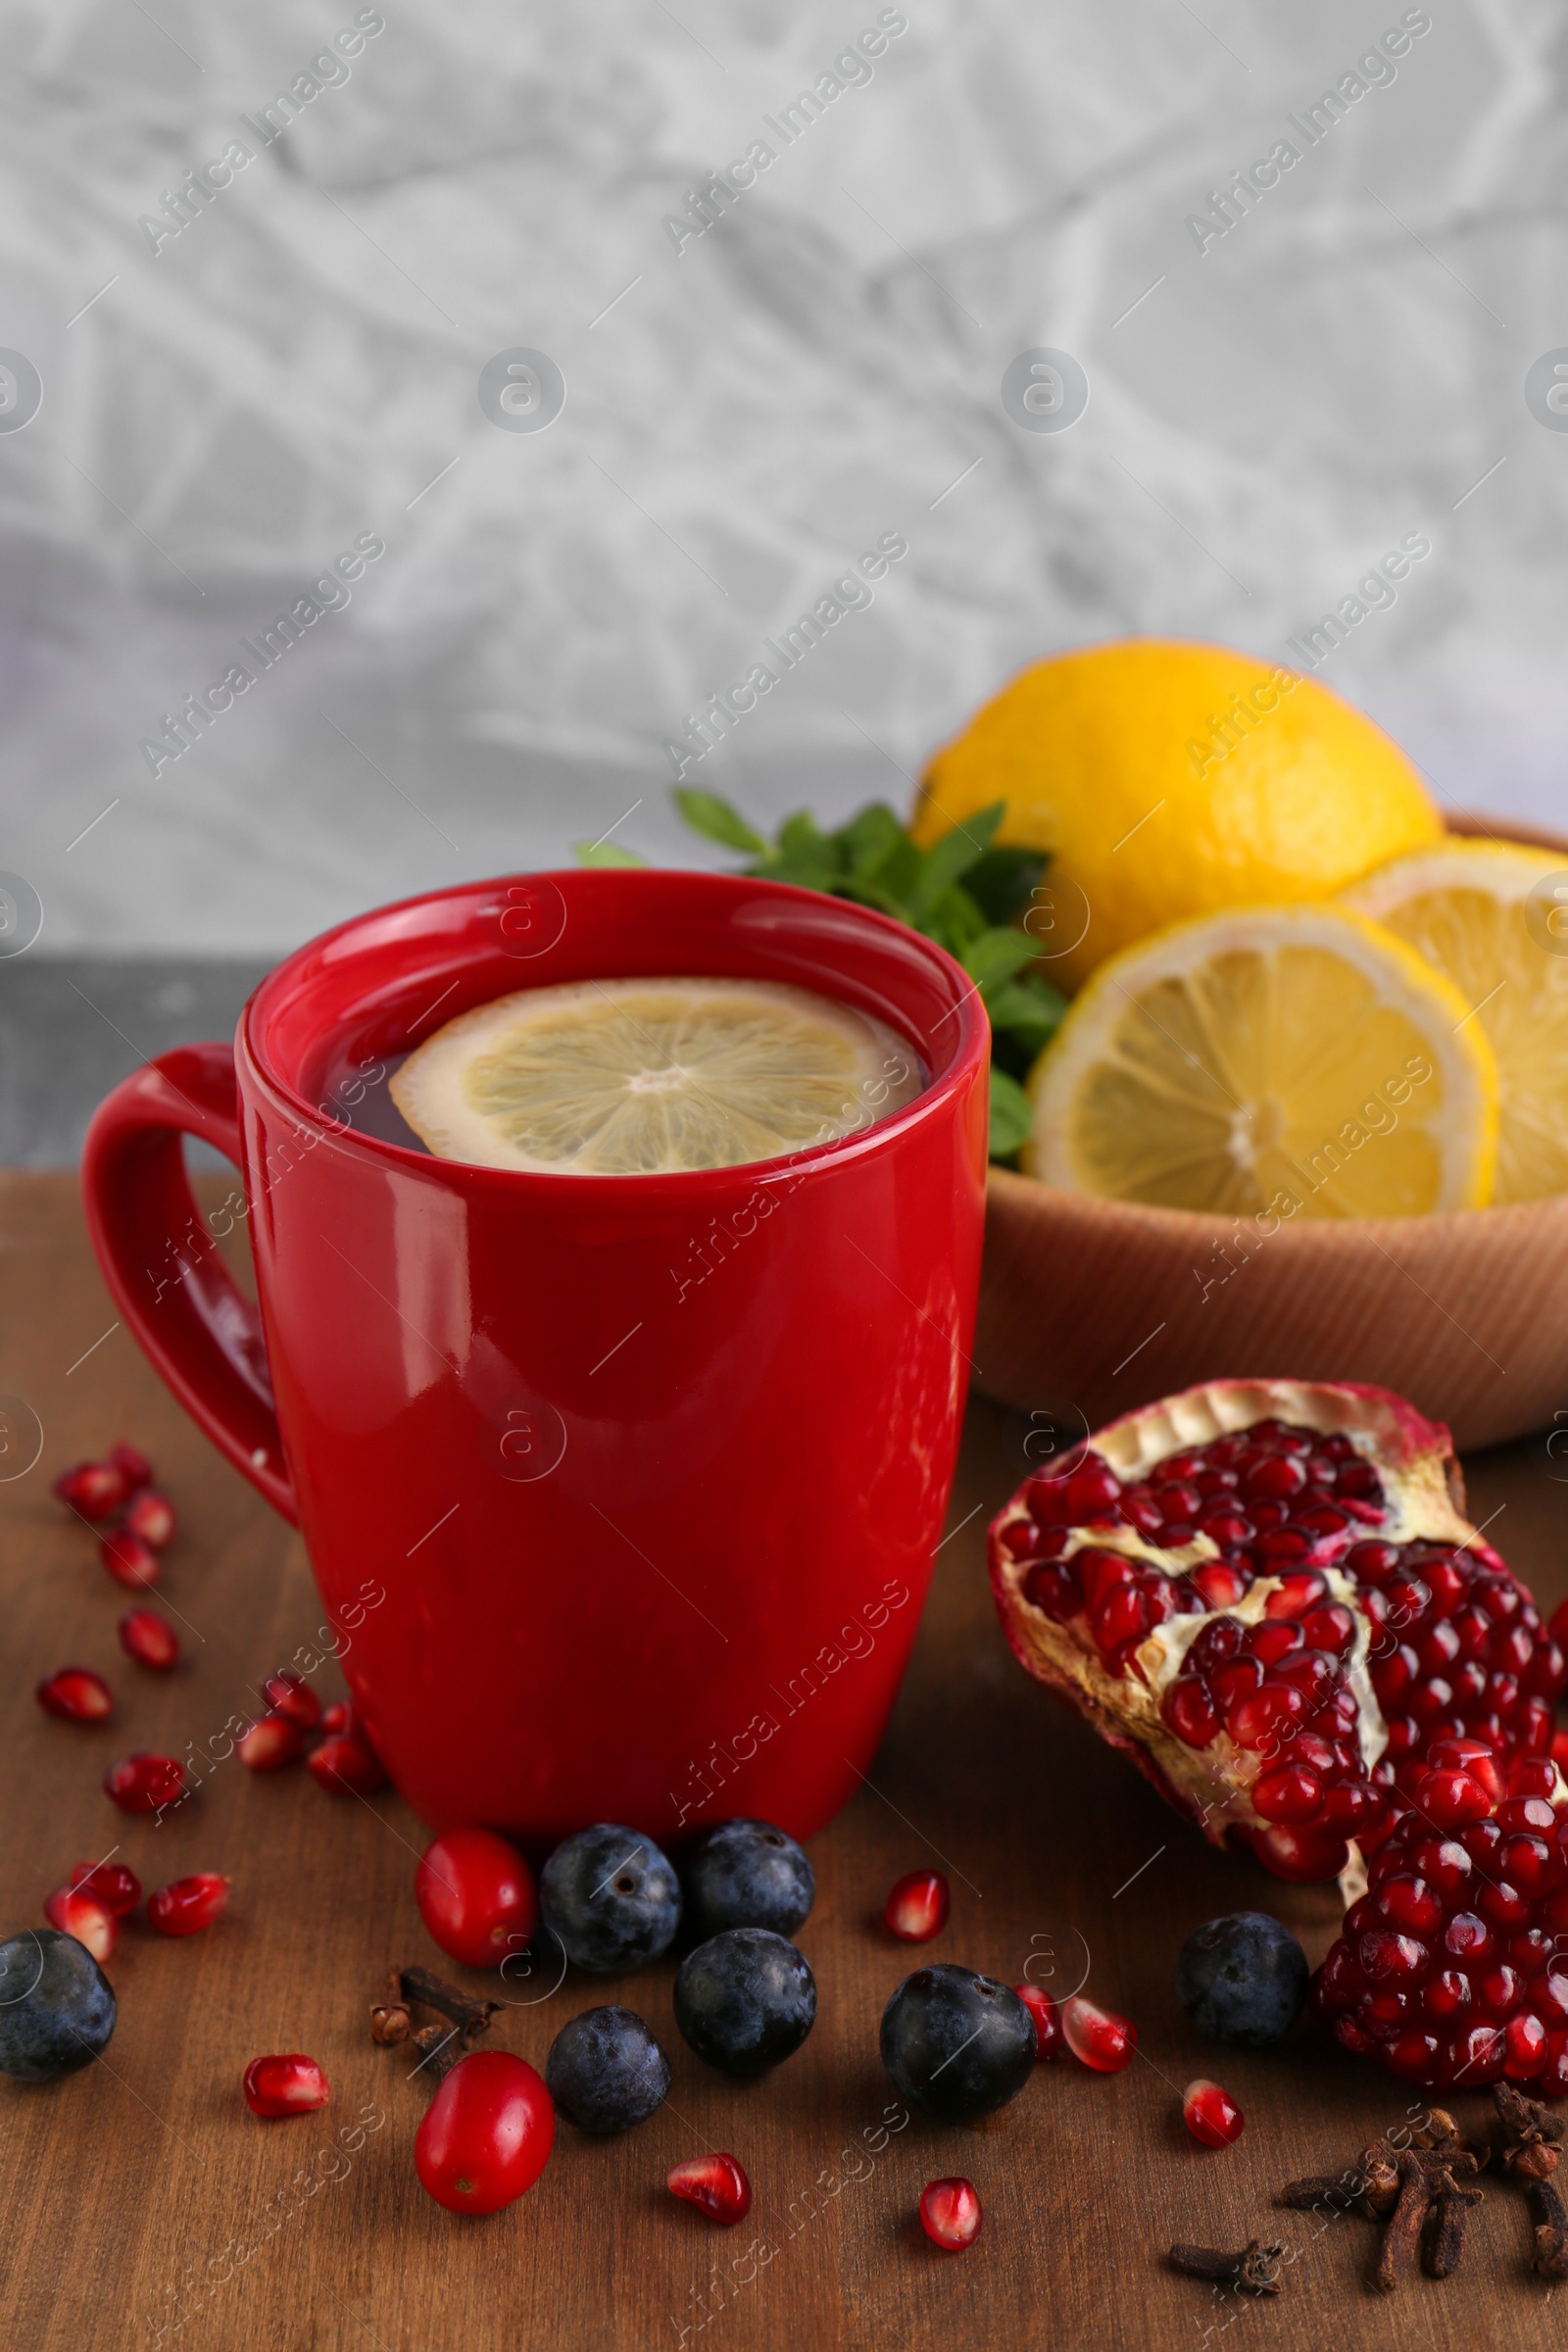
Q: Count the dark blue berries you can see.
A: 7